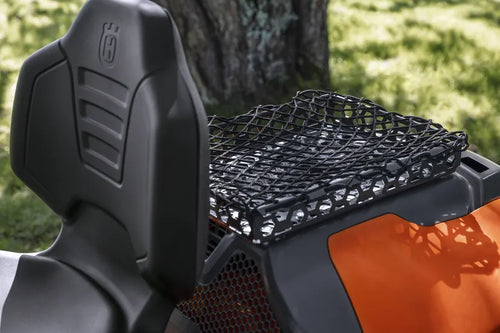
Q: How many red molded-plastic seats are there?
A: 0